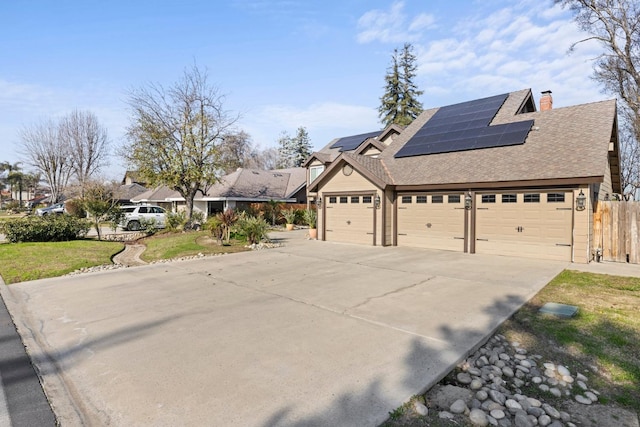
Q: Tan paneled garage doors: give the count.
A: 3